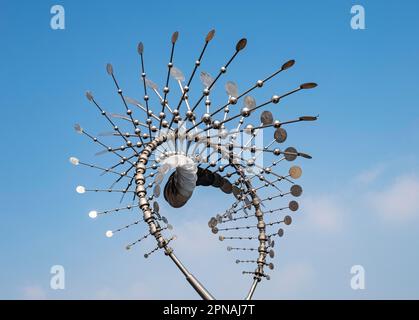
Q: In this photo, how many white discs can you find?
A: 4